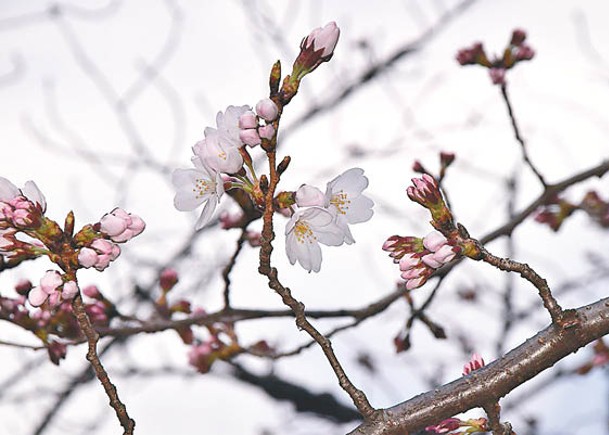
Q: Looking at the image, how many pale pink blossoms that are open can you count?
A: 5